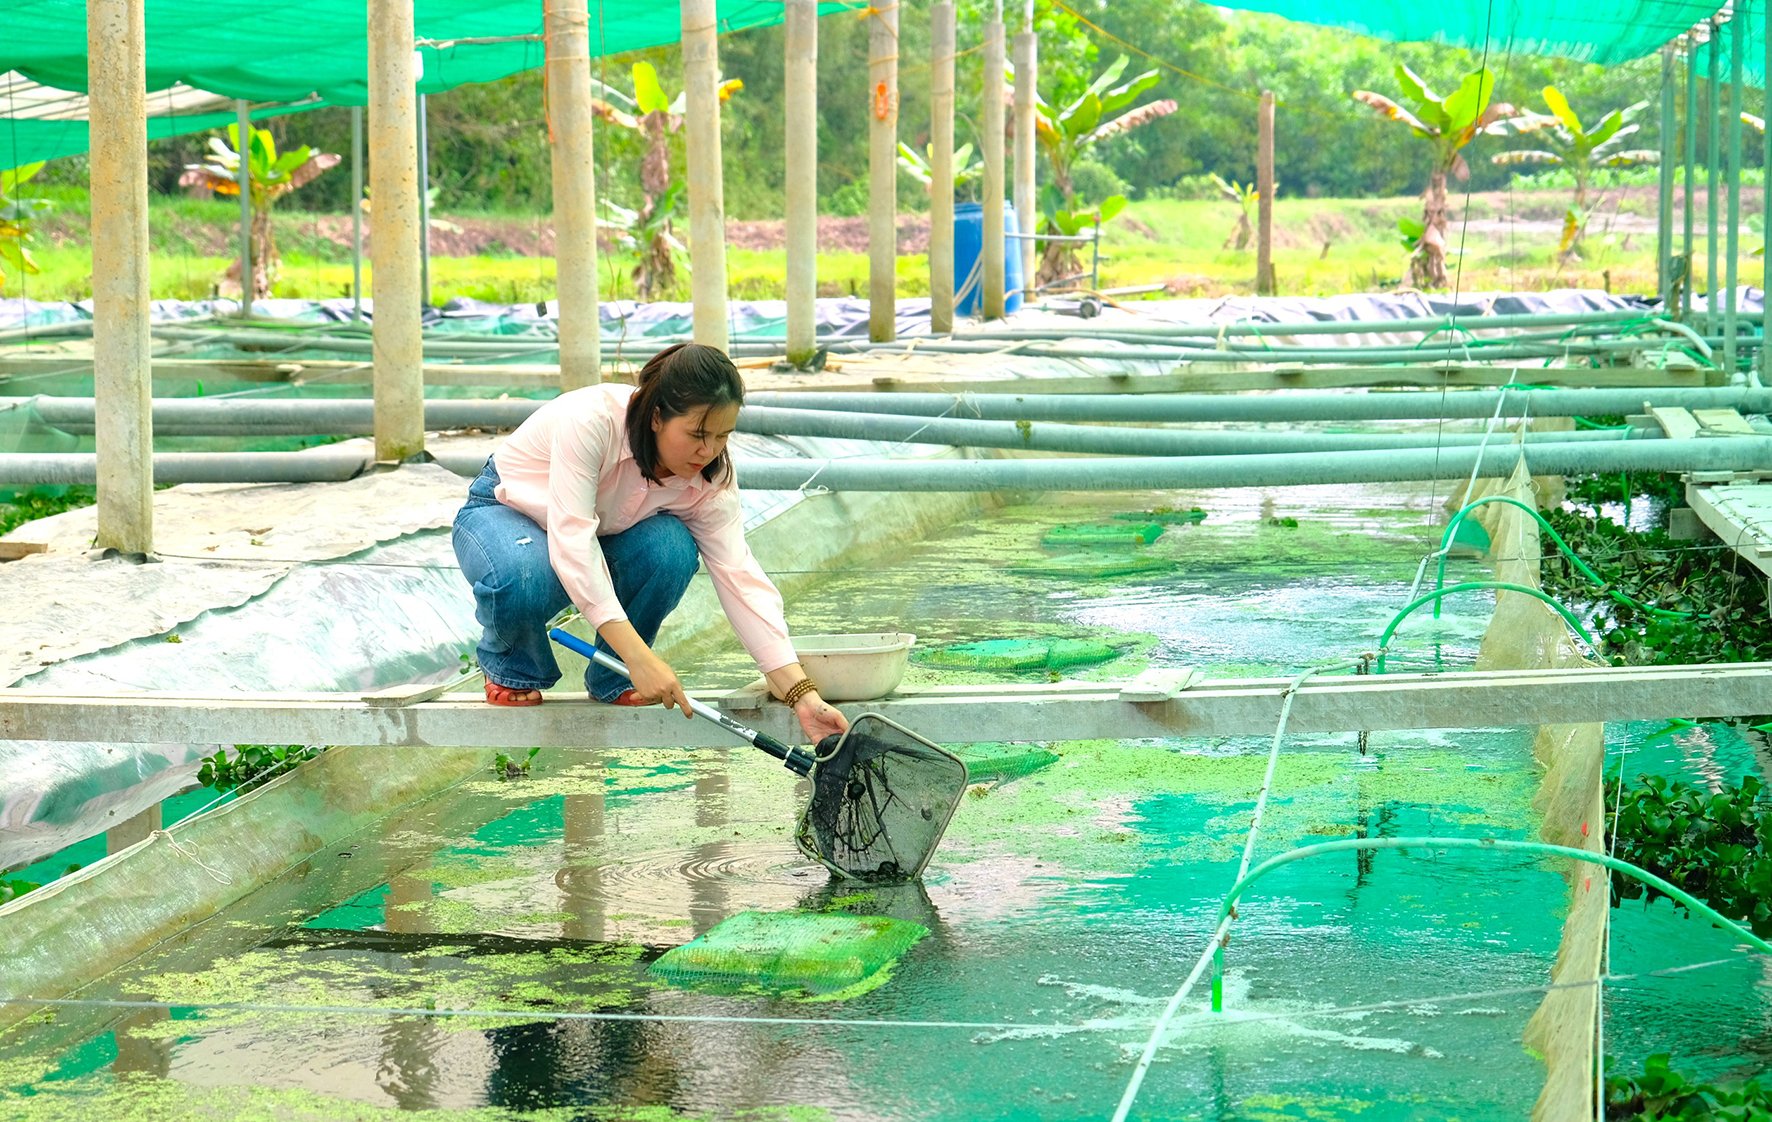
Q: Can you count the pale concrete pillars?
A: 9